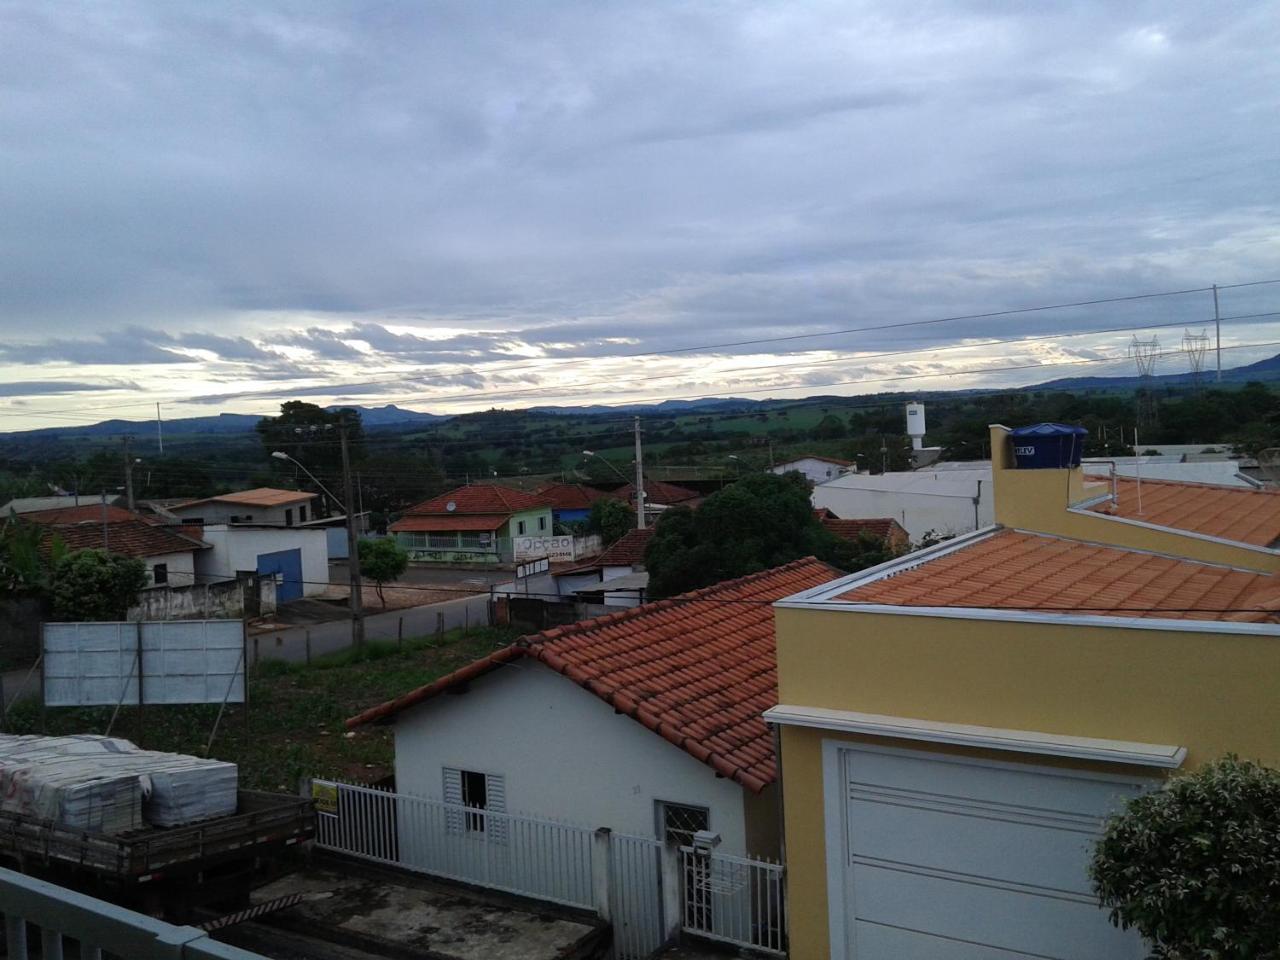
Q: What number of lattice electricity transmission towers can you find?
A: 2